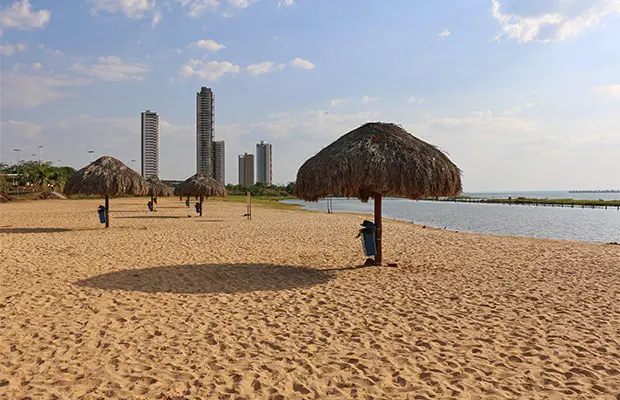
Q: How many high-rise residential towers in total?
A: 5